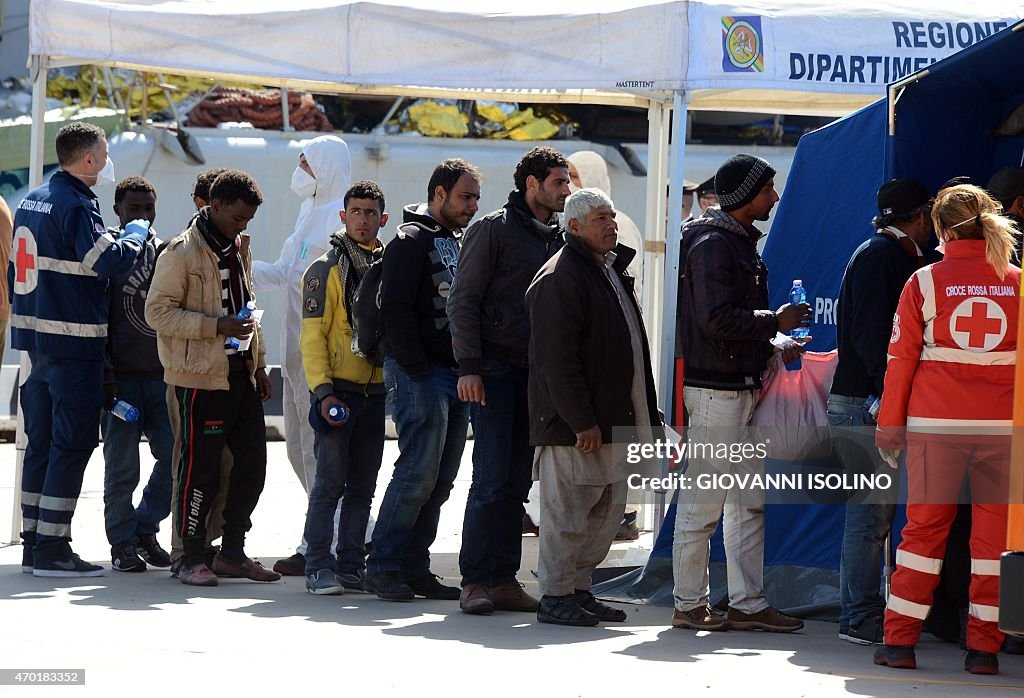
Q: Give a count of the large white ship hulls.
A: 1